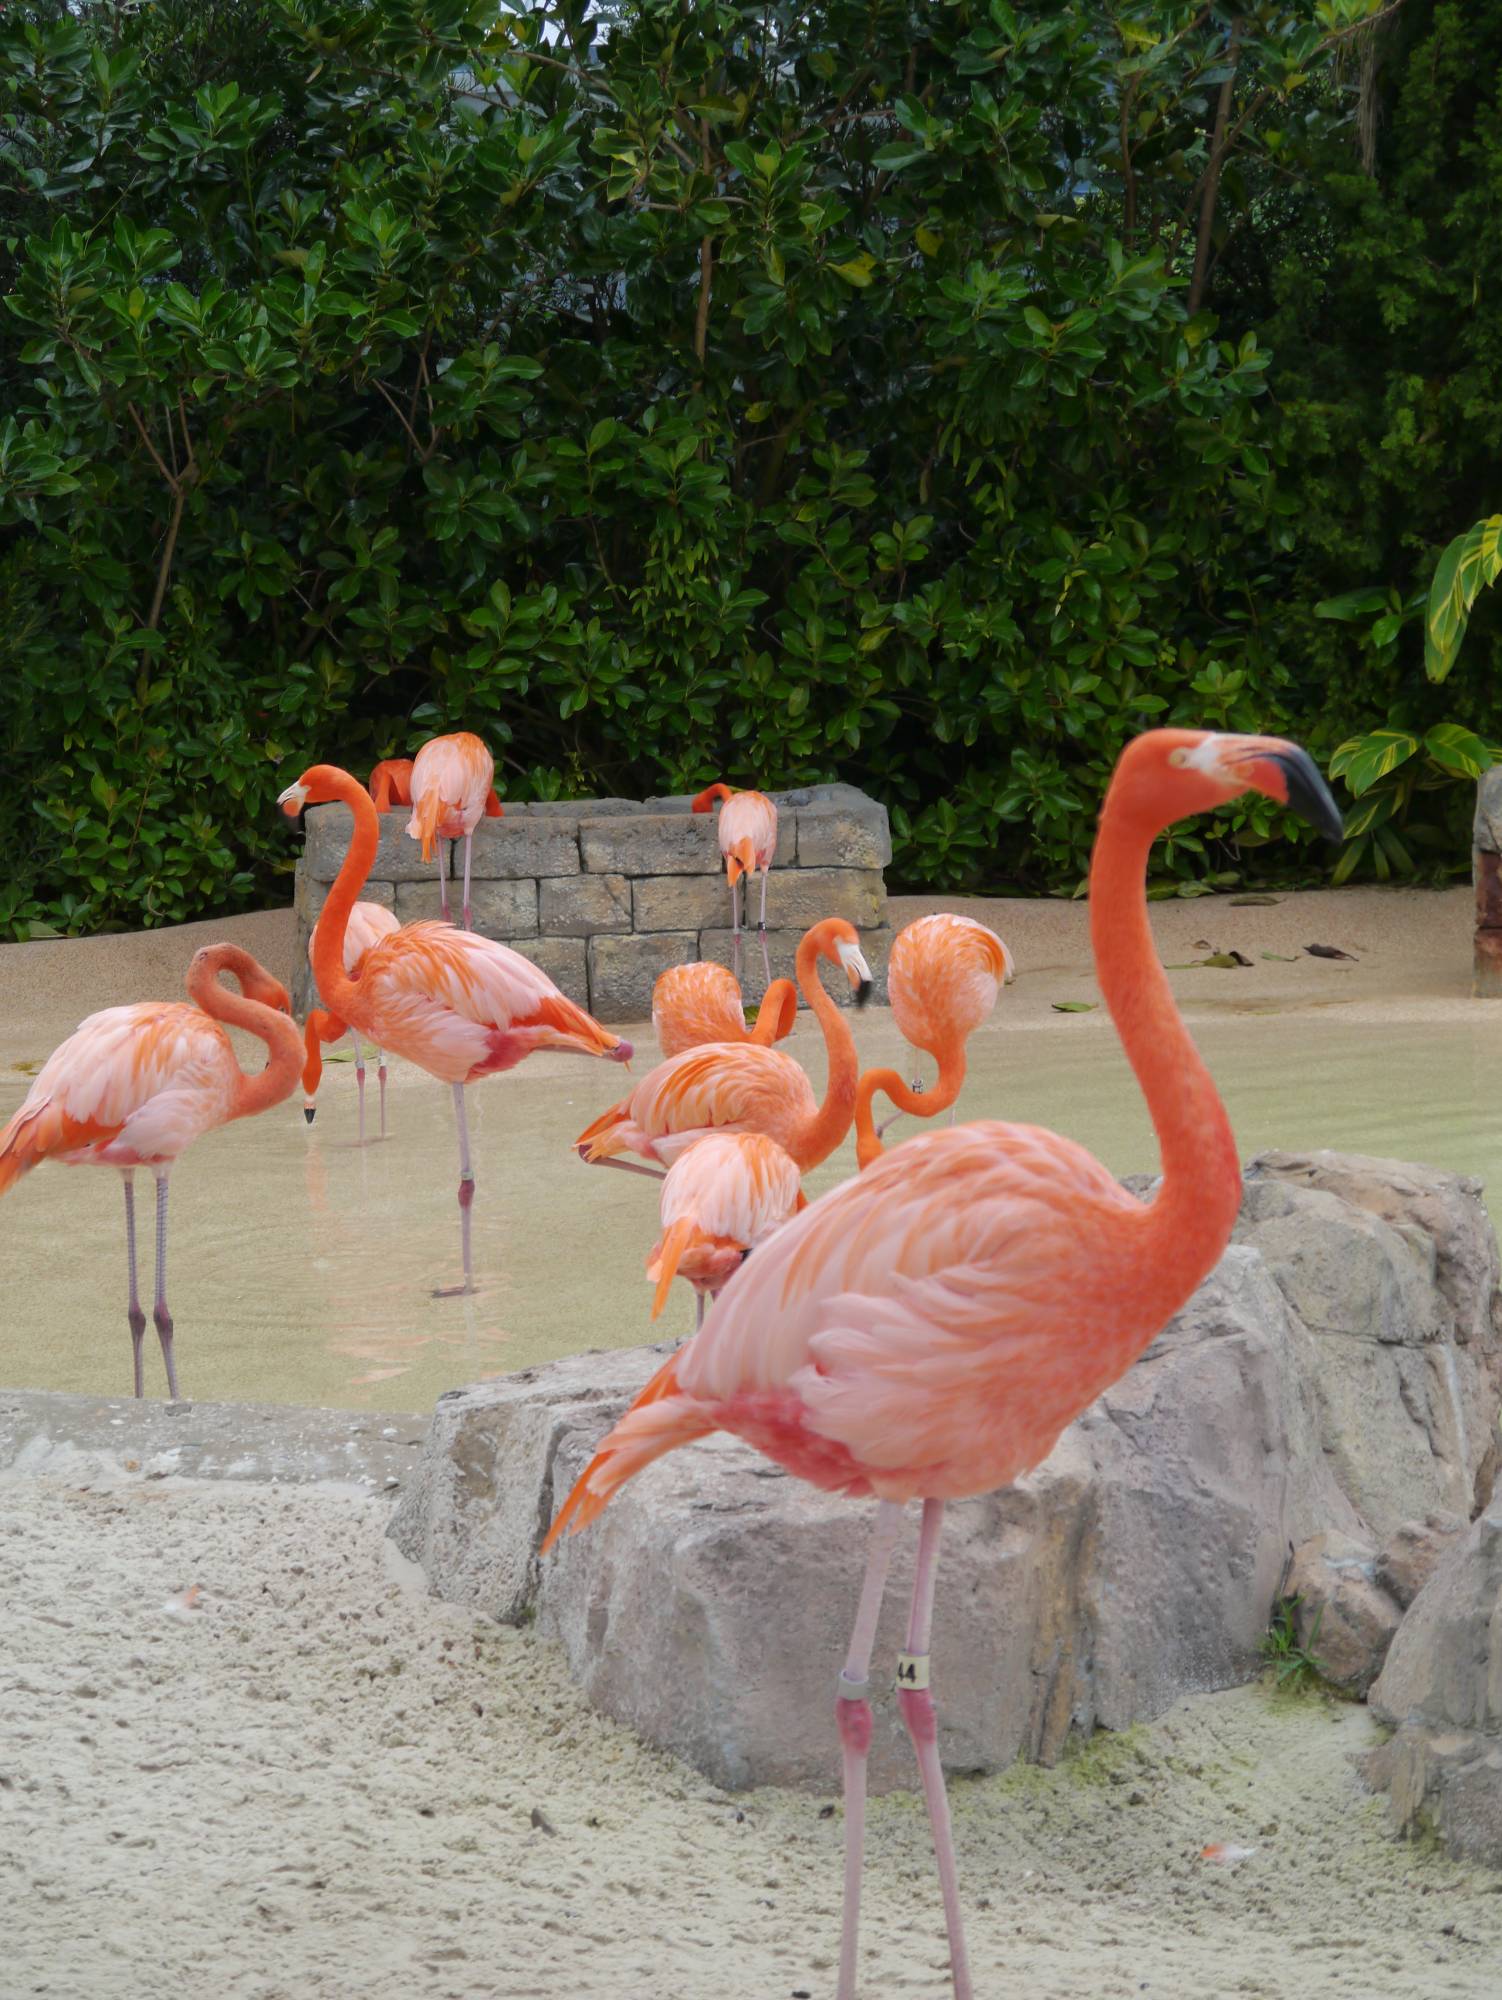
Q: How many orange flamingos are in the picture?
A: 11